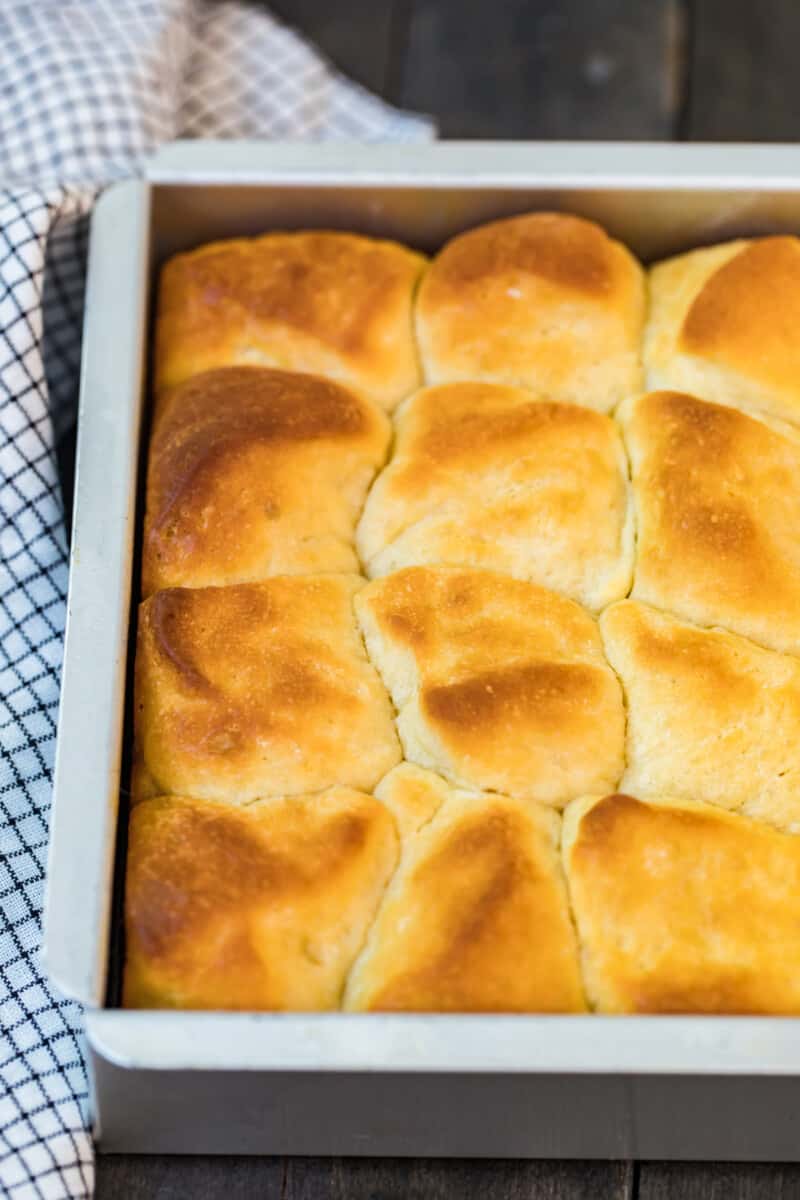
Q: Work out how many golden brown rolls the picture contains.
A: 12